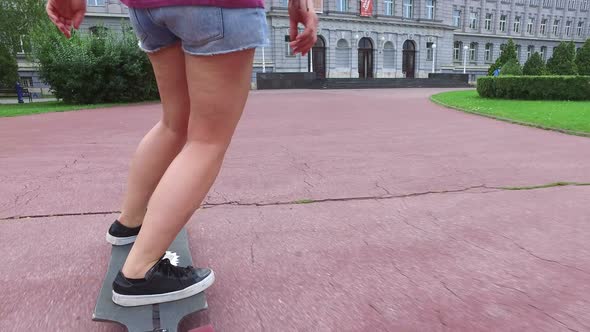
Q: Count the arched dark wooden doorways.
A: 3